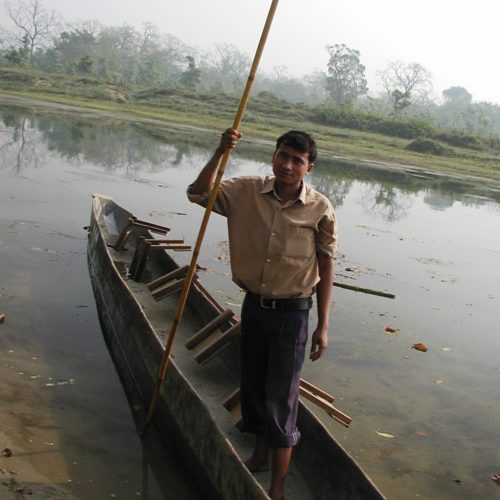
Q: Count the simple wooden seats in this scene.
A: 5